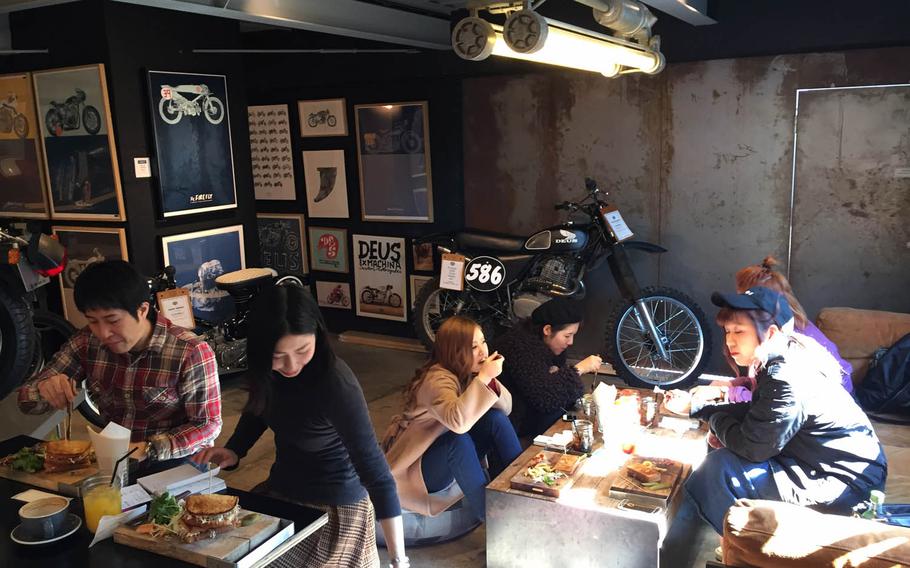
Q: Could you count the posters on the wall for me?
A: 15